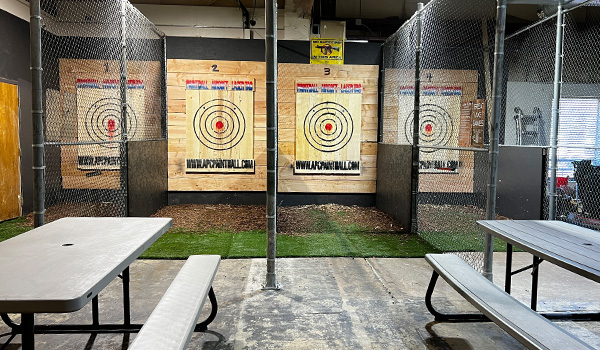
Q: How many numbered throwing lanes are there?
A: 4